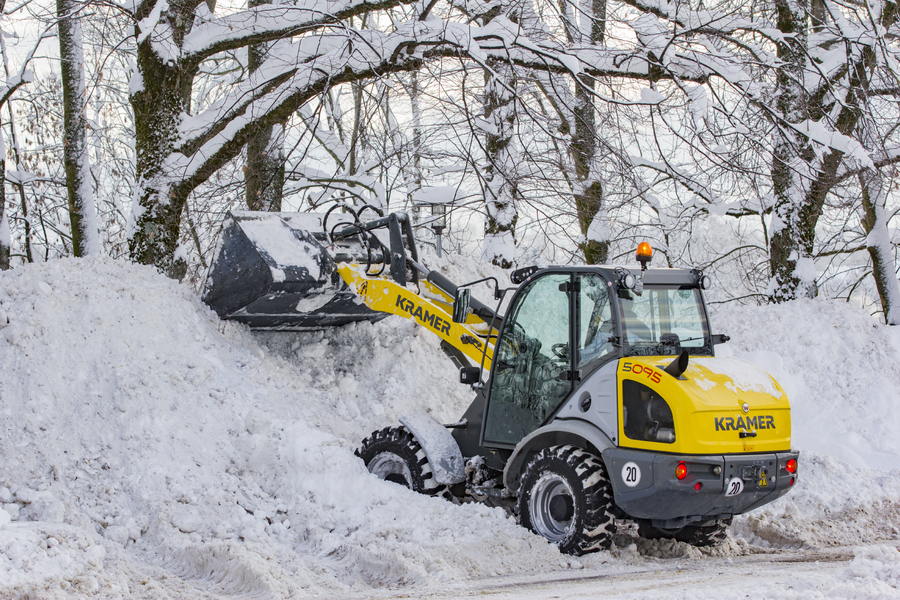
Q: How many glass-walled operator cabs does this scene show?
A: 1